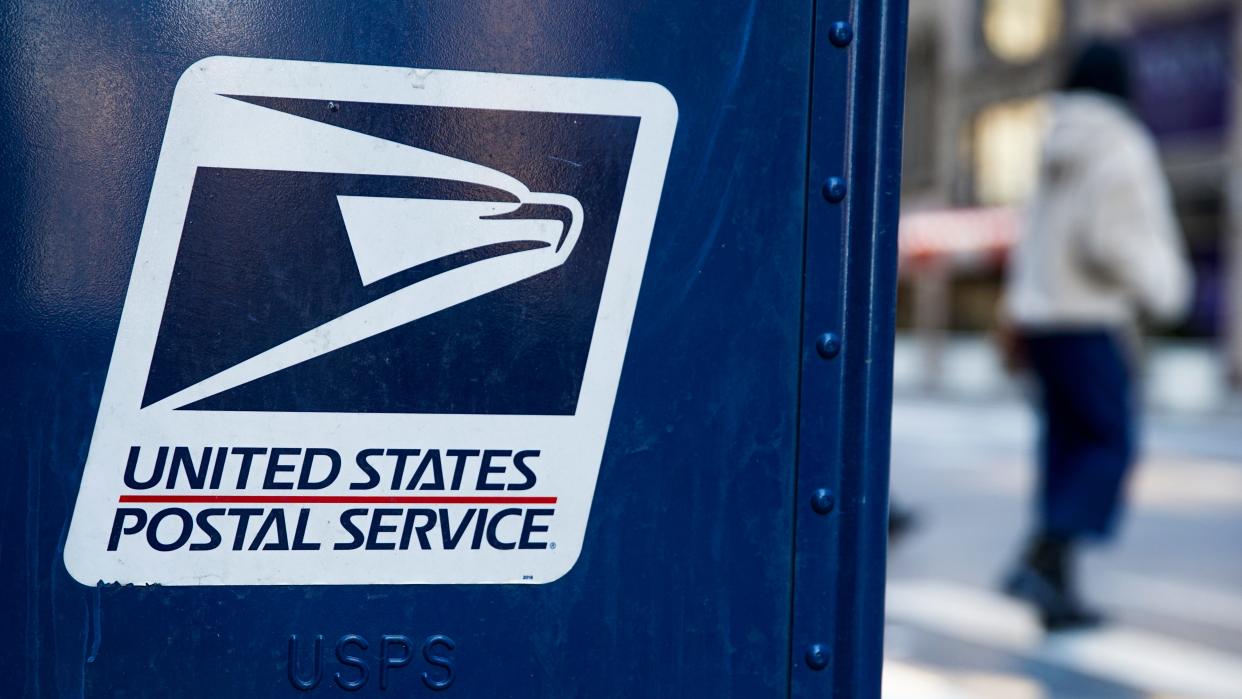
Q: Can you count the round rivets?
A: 5